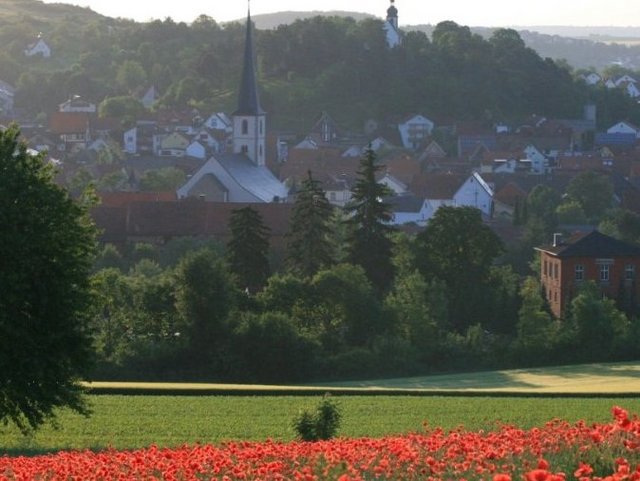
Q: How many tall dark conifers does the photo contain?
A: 3